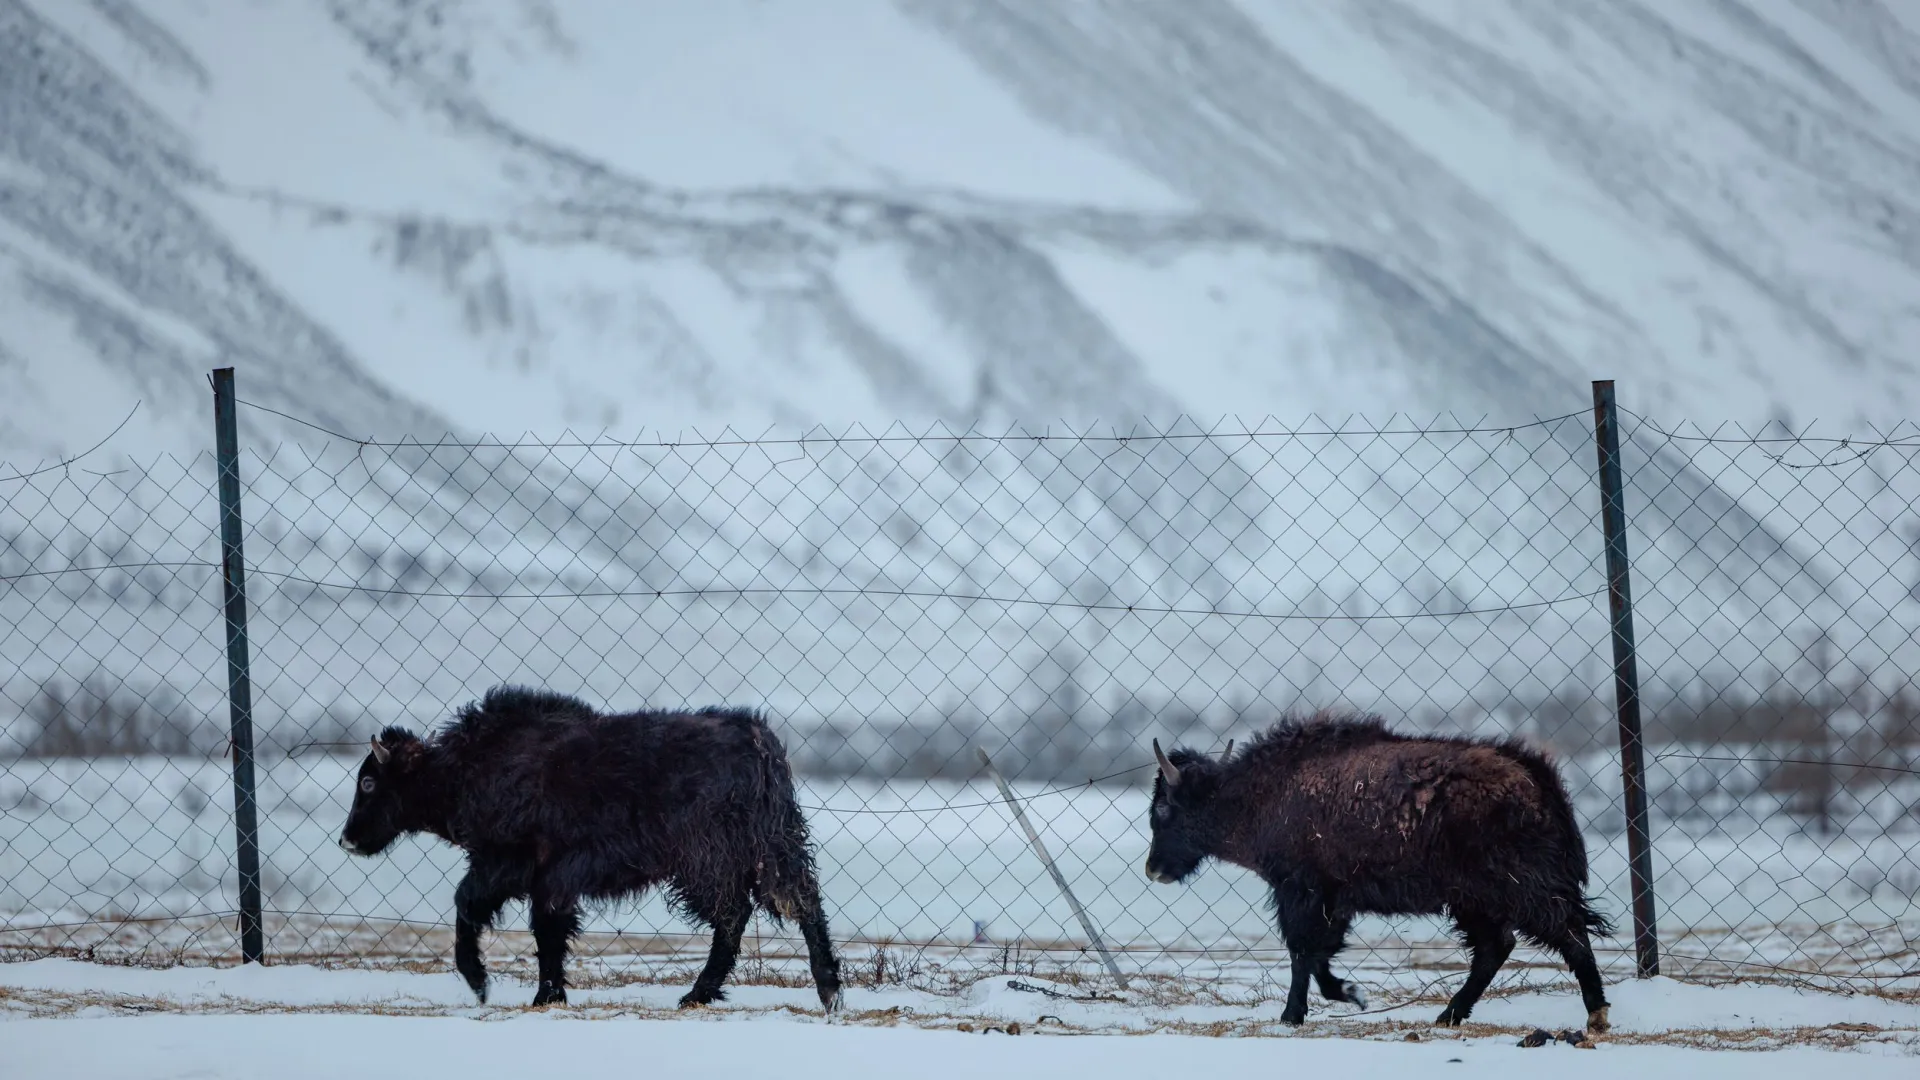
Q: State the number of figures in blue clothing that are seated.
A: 0